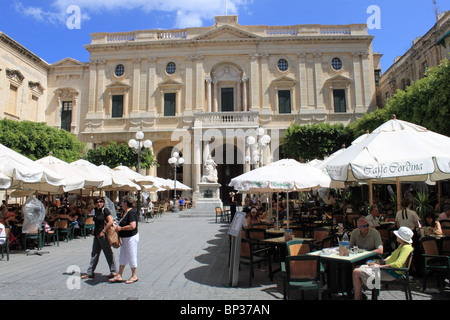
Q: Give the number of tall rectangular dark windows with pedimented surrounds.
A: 4